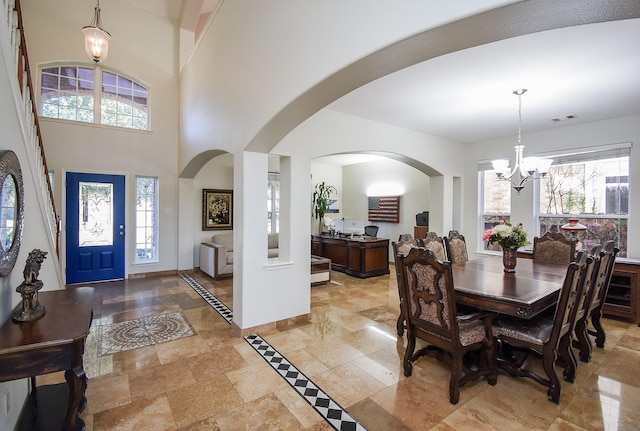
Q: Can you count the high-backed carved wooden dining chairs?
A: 8